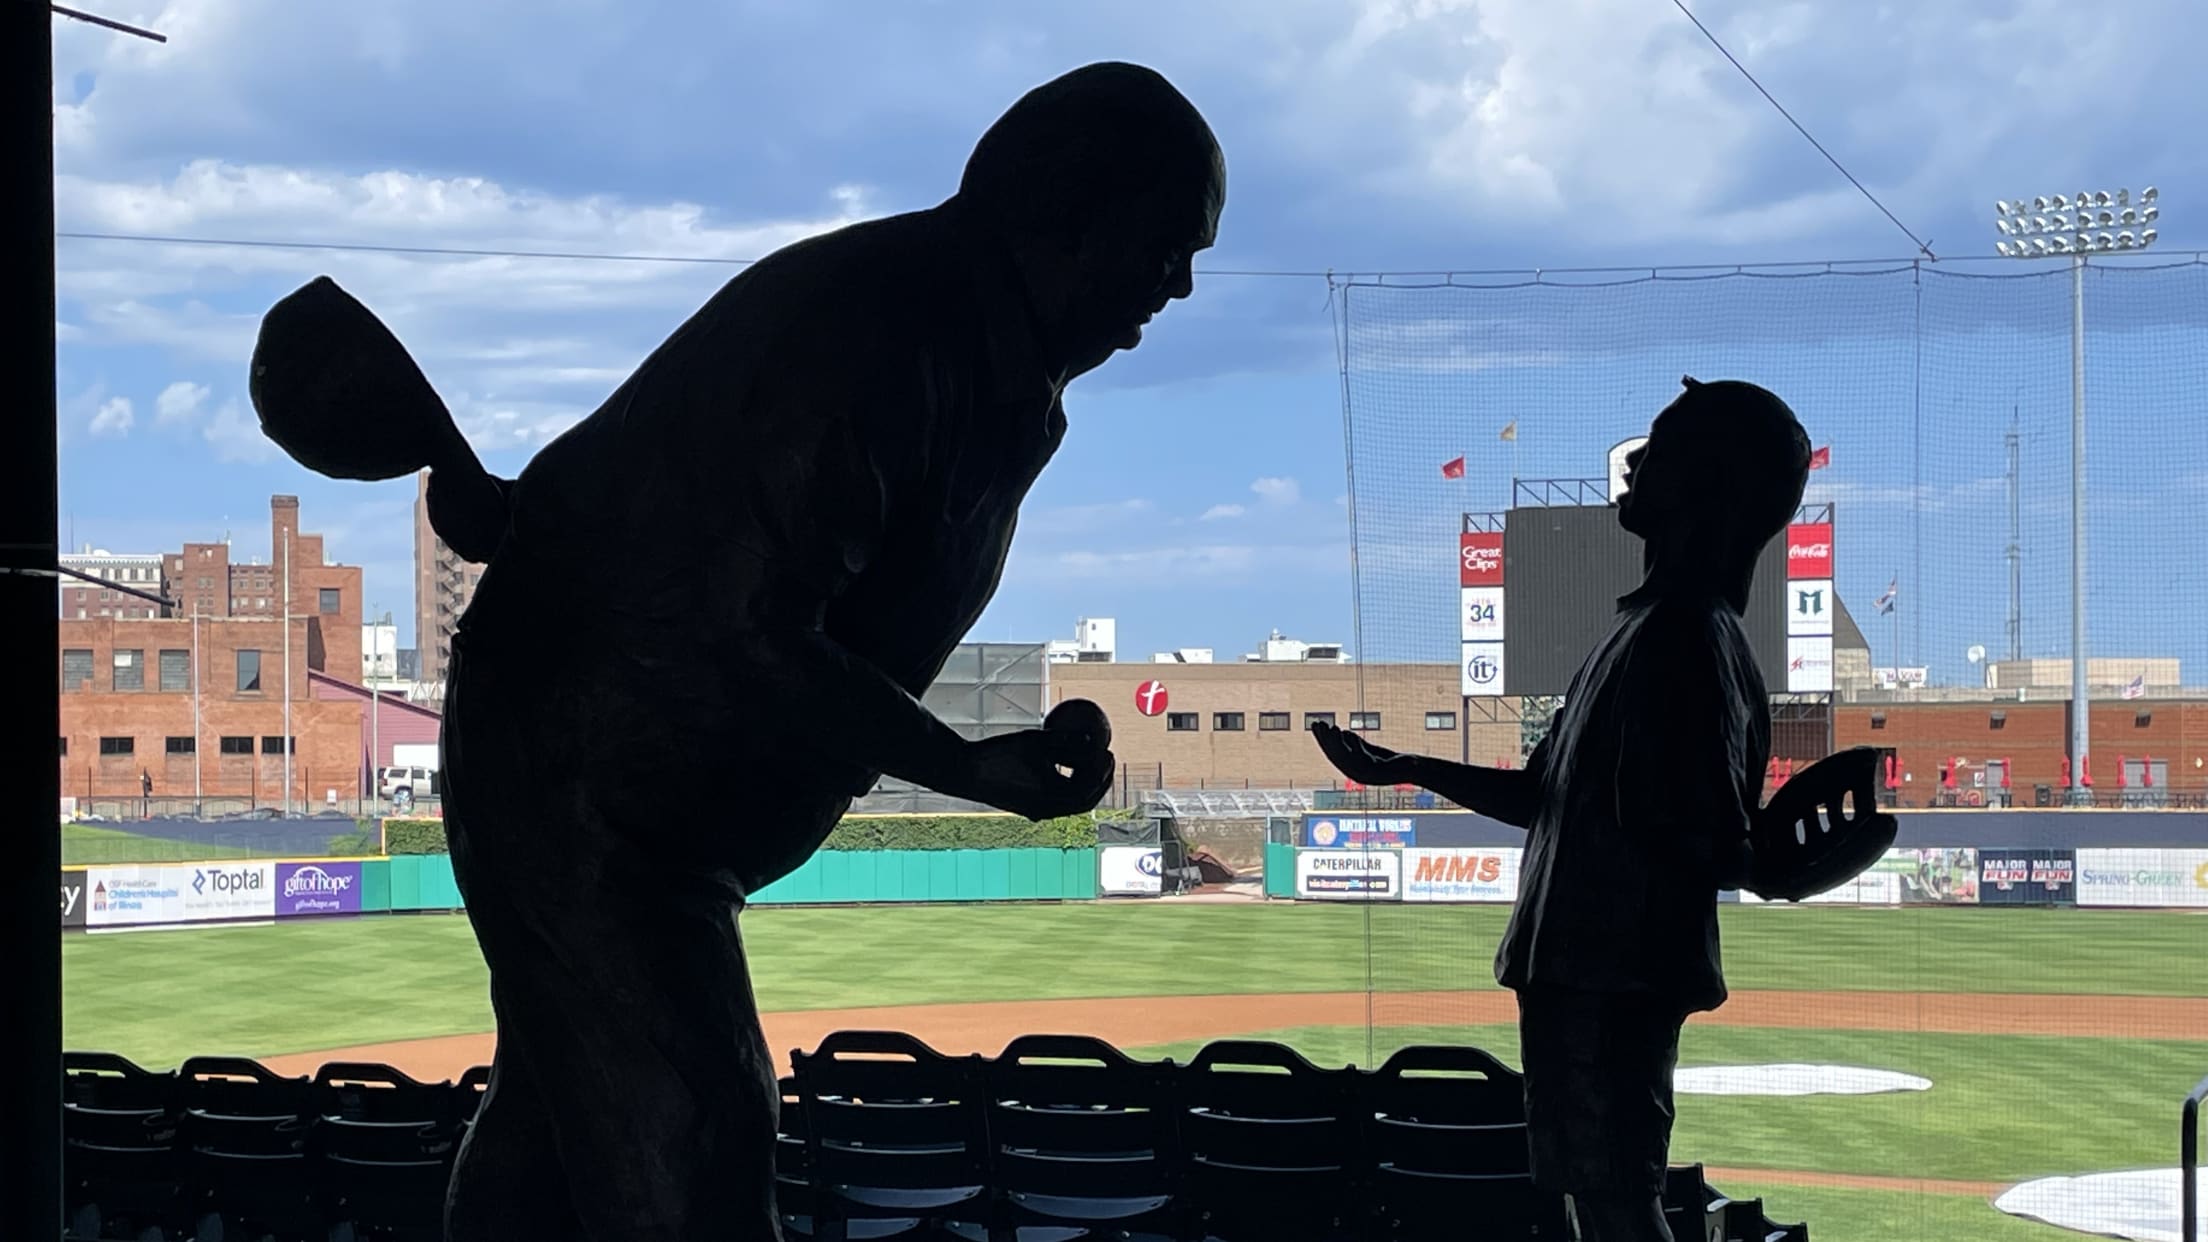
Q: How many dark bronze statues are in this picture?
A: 2